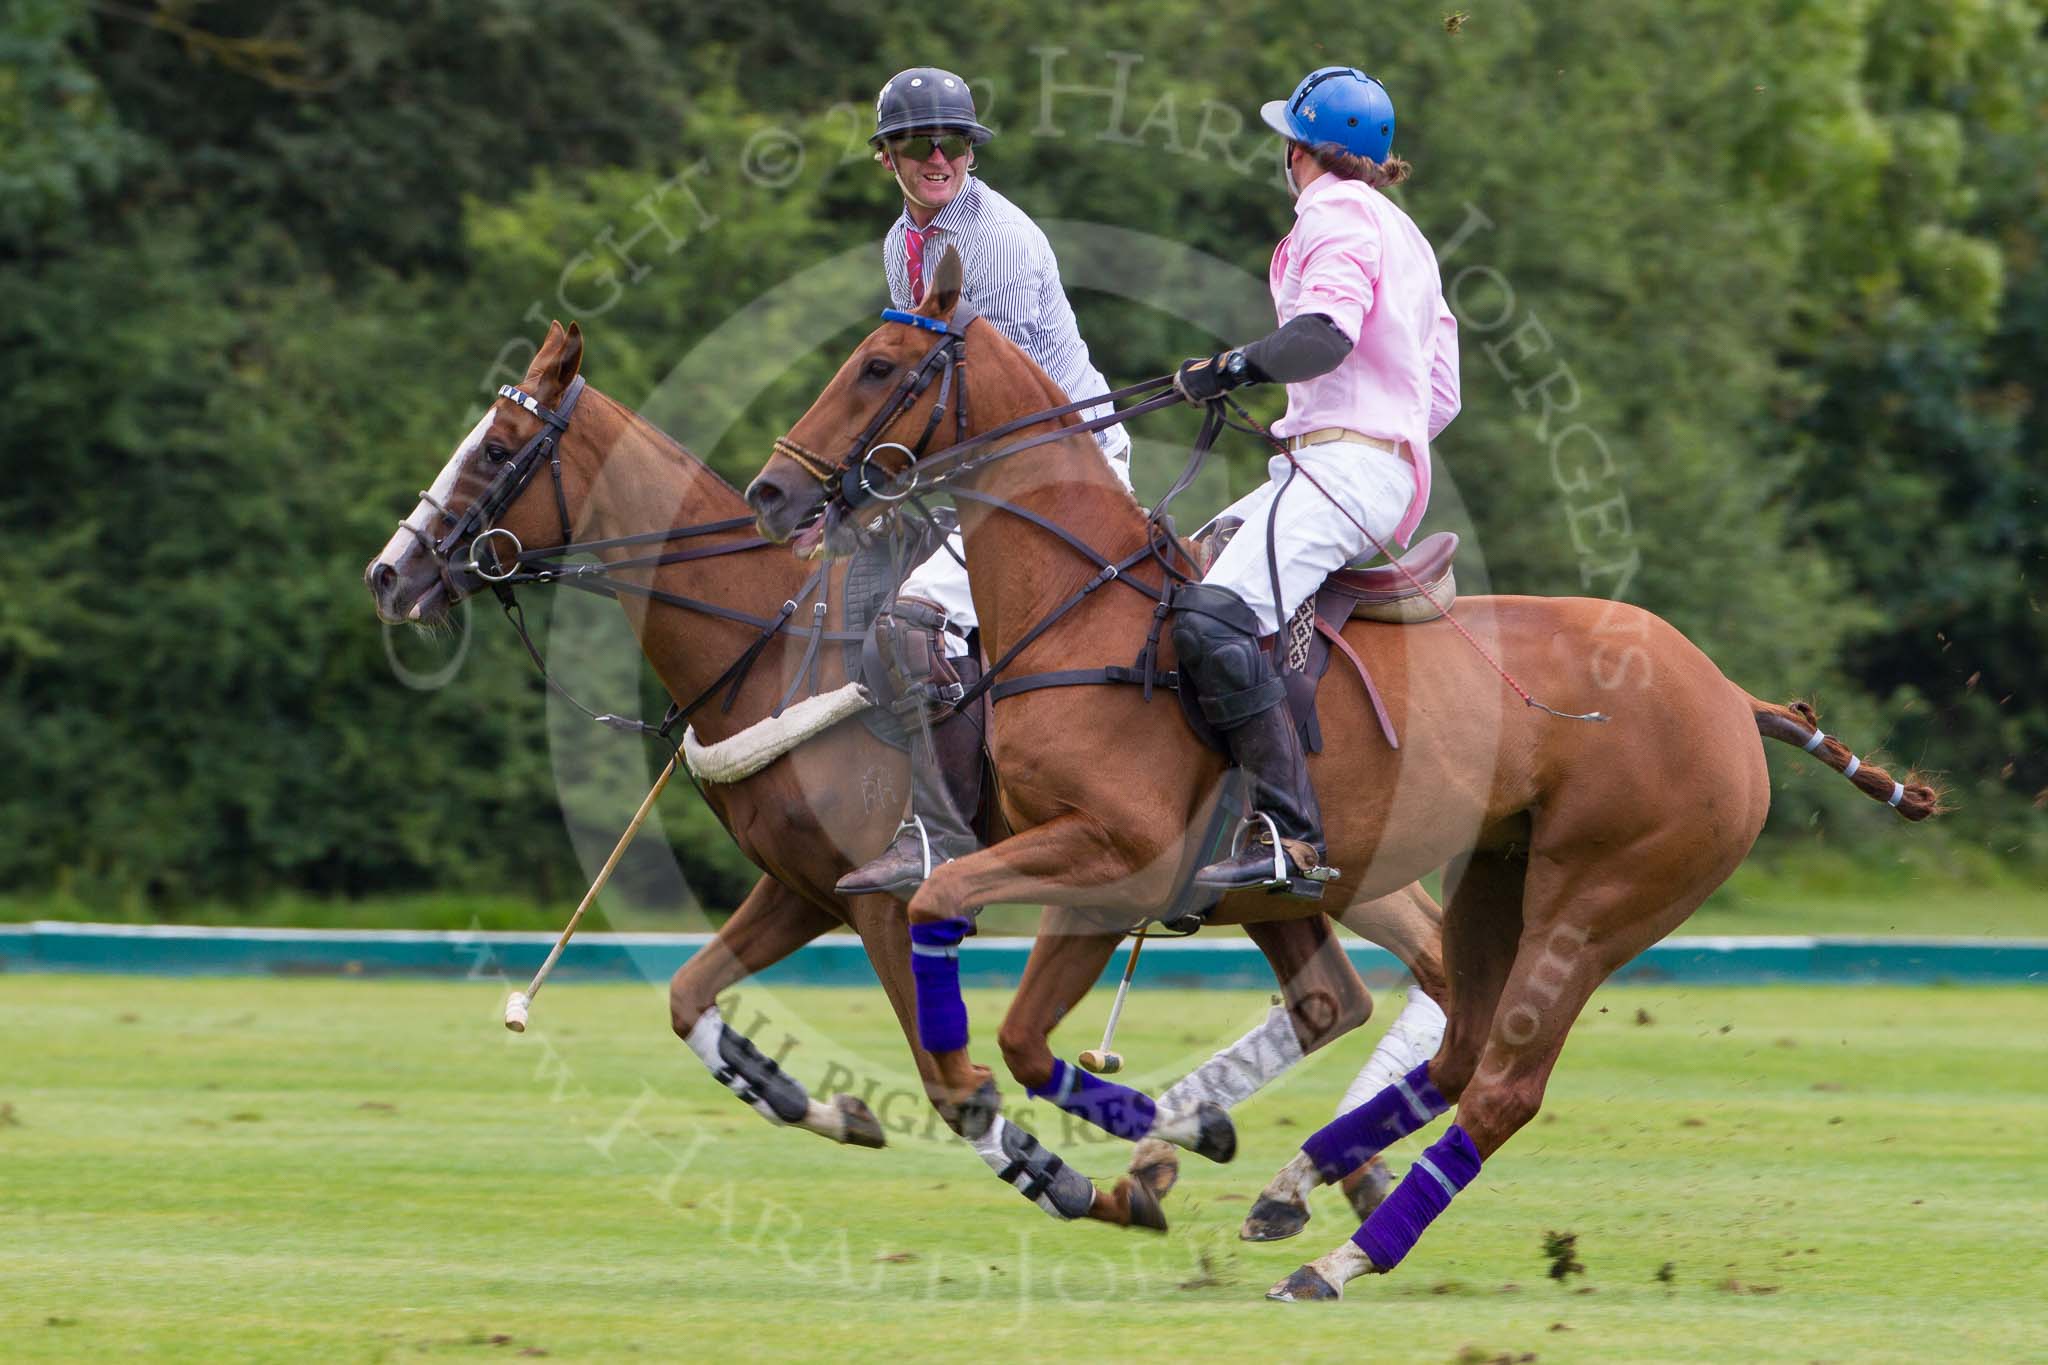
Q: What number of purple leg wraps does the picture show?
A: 4